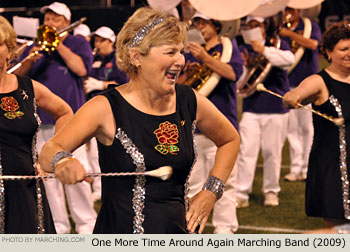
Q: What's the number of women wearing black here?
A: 3